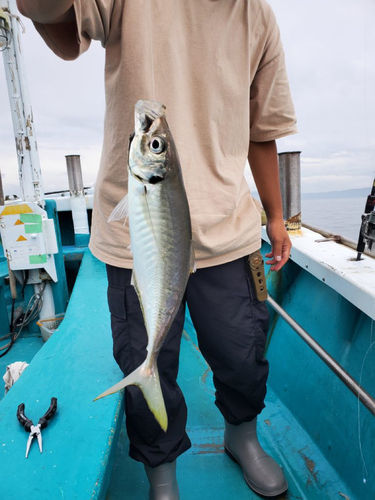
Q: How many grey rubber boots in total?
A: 2